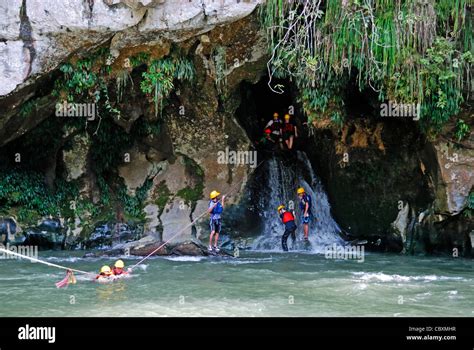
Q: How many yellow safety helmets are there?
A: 7